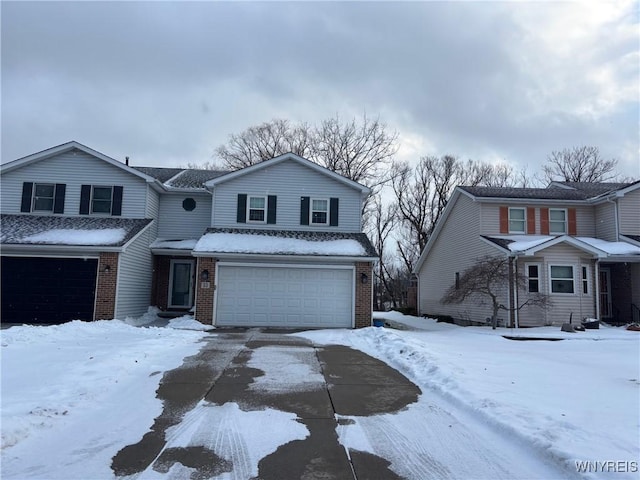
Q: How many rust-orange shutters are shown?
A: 4